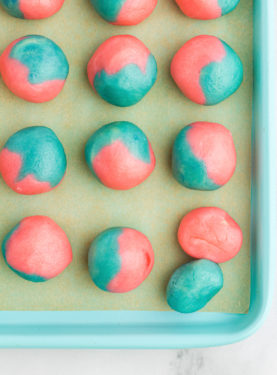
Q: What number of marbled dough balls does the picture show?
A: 11